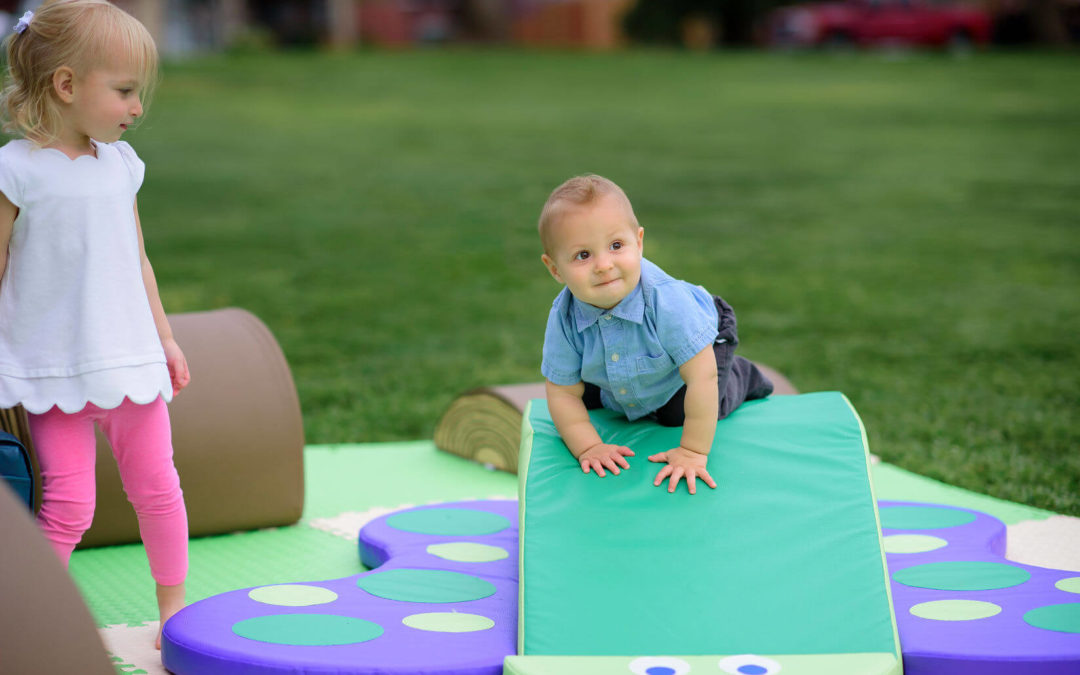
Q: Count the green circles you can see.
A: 12